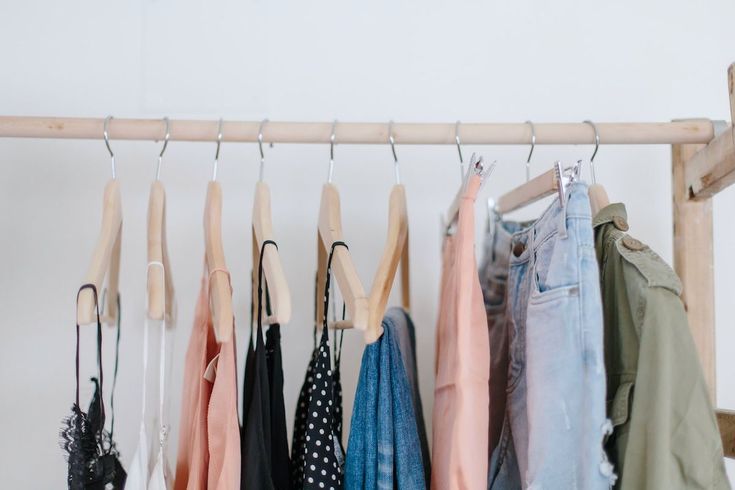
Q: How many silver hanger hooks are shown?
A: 9